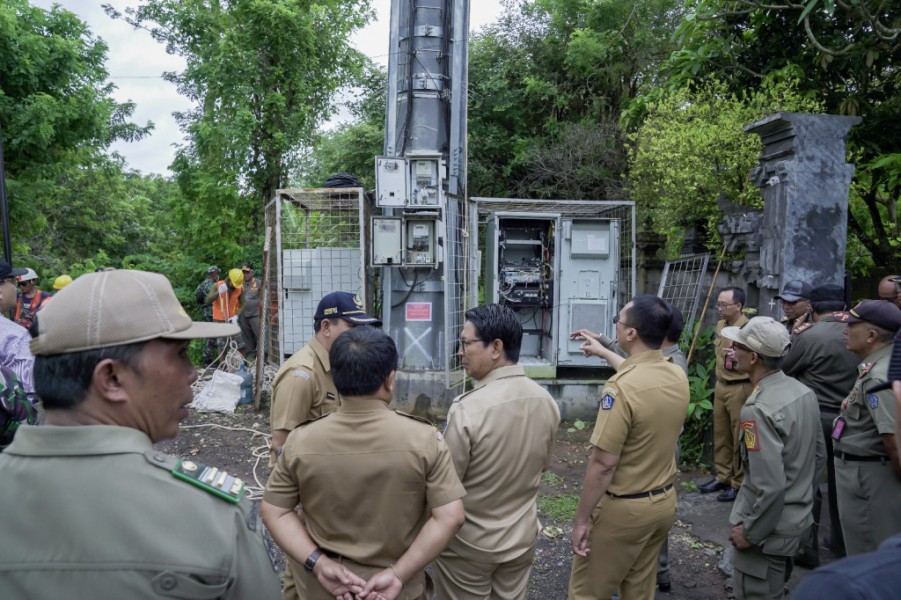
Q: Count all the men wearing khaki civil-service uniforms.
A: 5